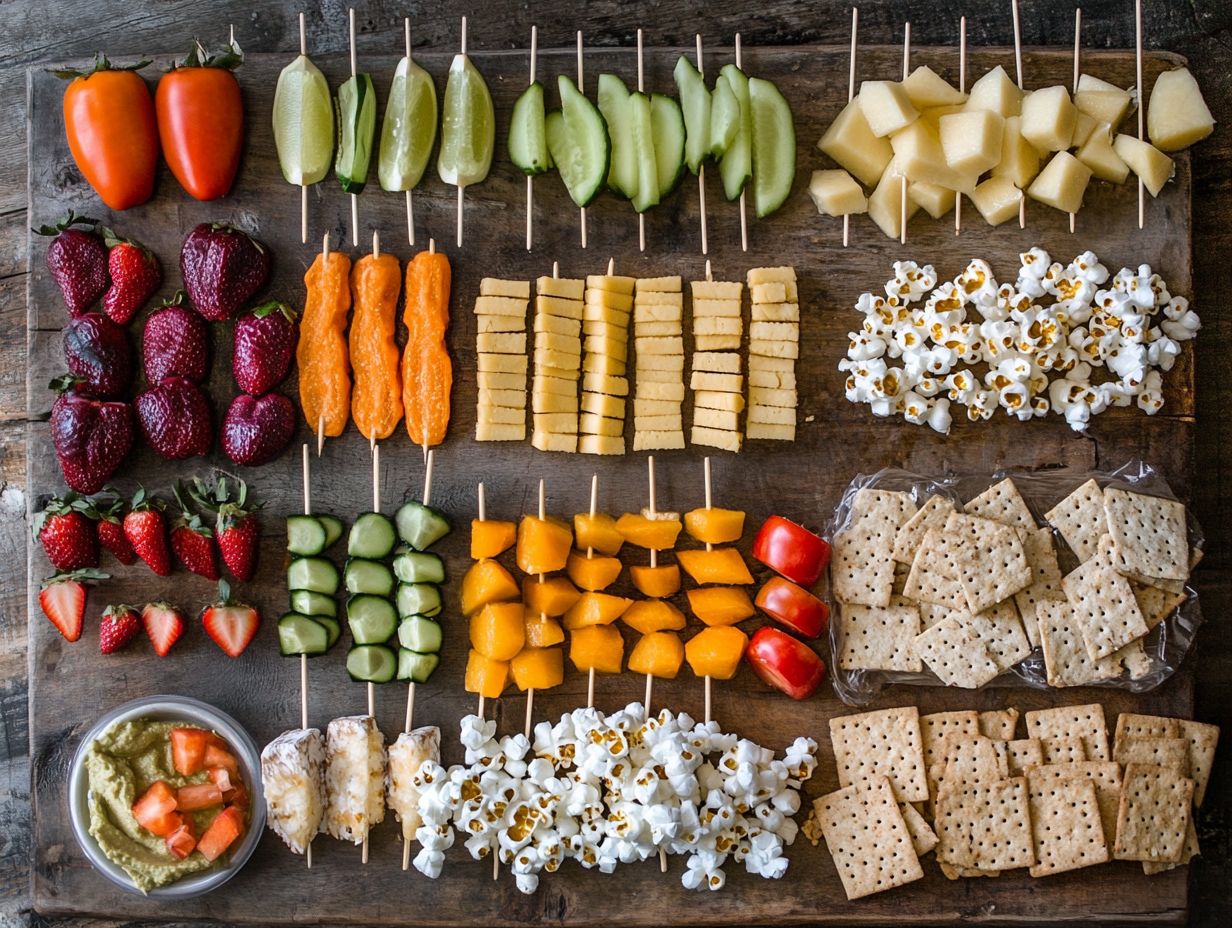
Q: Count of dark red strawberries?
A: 8